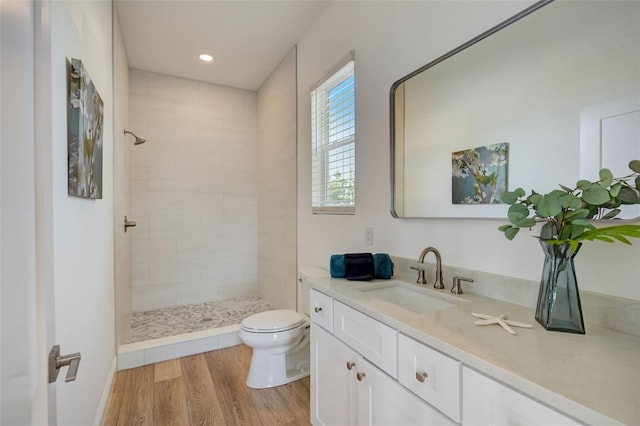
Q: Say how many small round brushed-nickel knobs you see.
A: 4